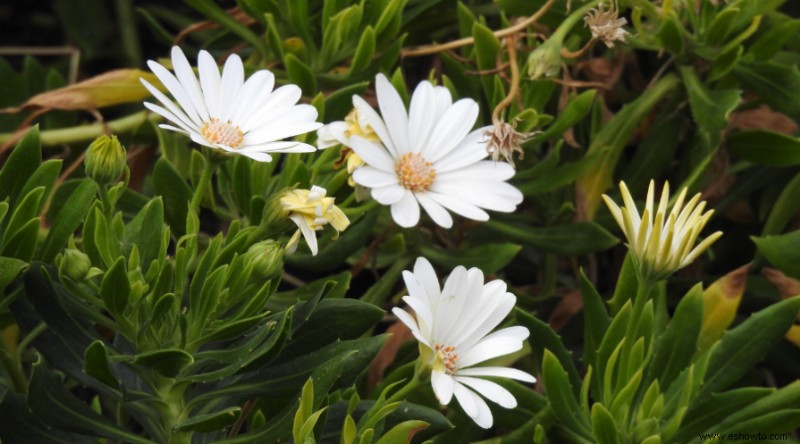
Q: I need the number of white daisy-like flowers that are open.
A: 3